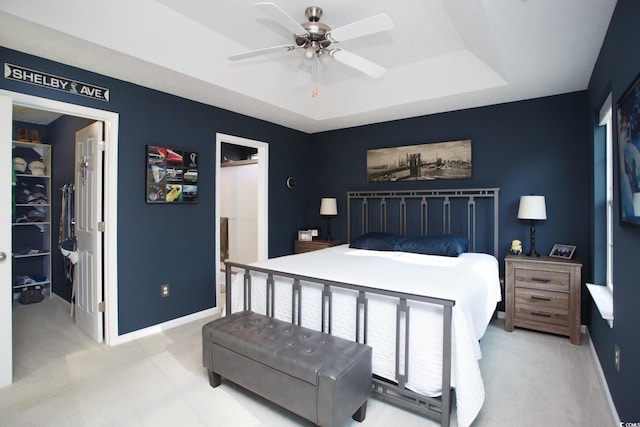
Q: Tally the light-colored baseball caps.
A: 2